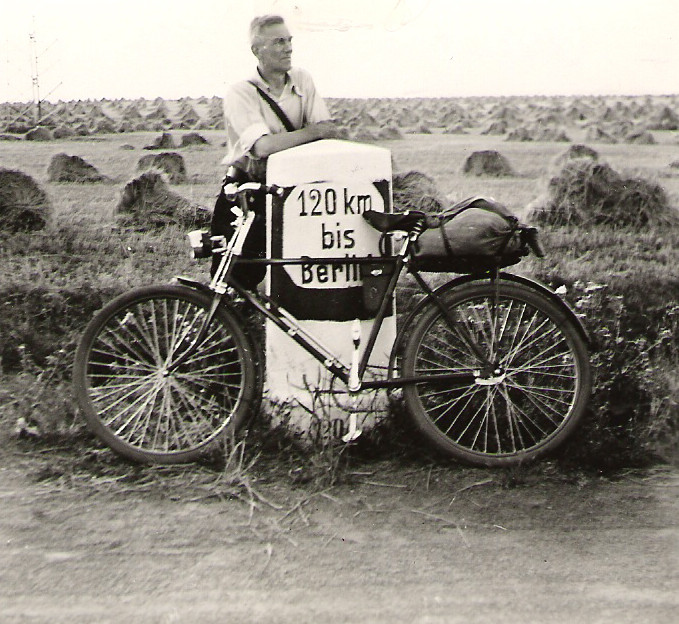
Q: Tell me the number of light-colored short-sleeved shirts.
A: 1